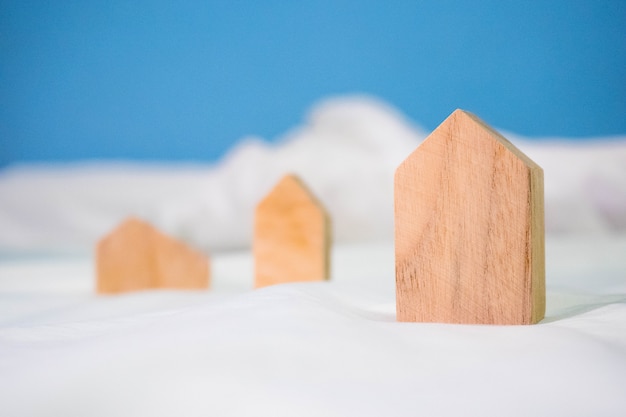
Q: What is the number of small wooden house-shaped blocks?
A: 3